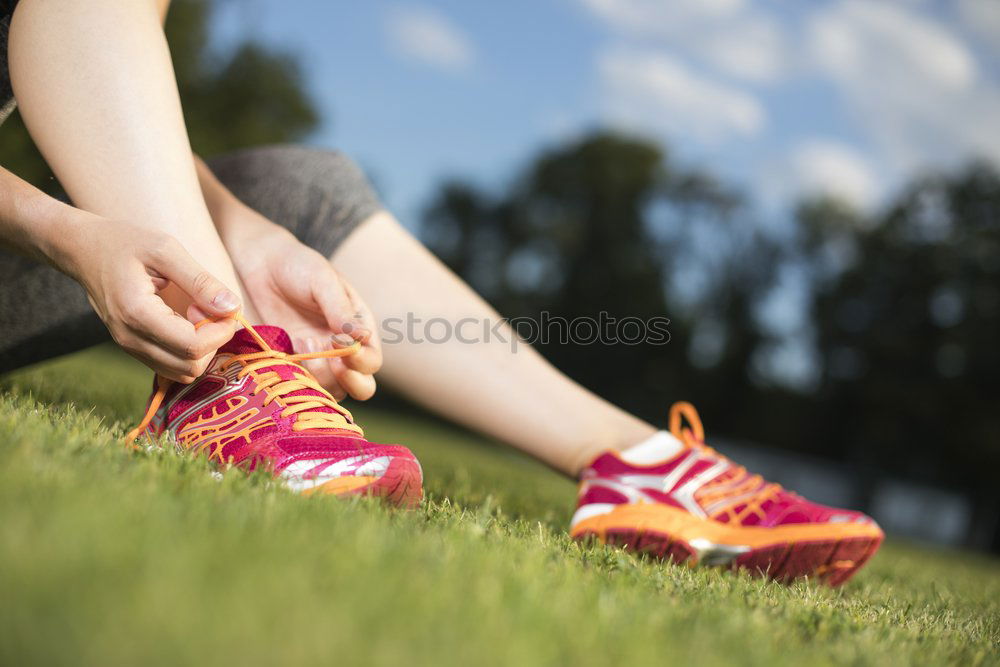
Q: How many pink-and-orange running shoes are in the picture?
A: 2